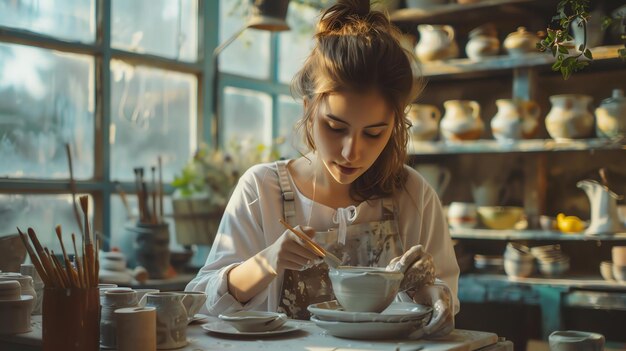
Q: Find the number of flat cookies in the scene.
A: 0